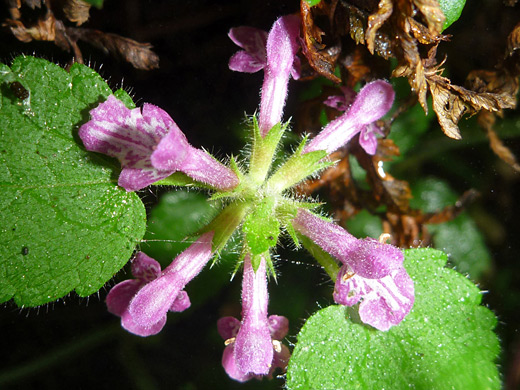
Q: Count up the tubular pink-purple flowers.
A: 6